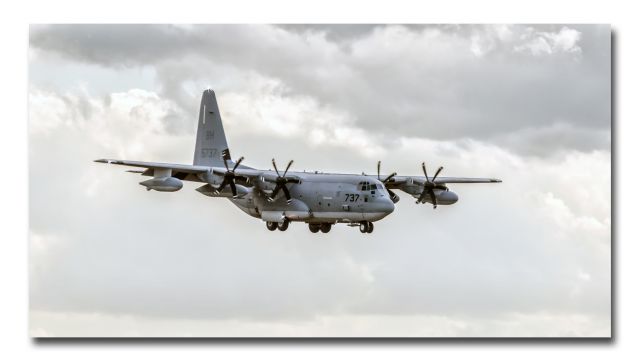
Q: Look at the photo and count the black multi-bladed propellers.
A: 4